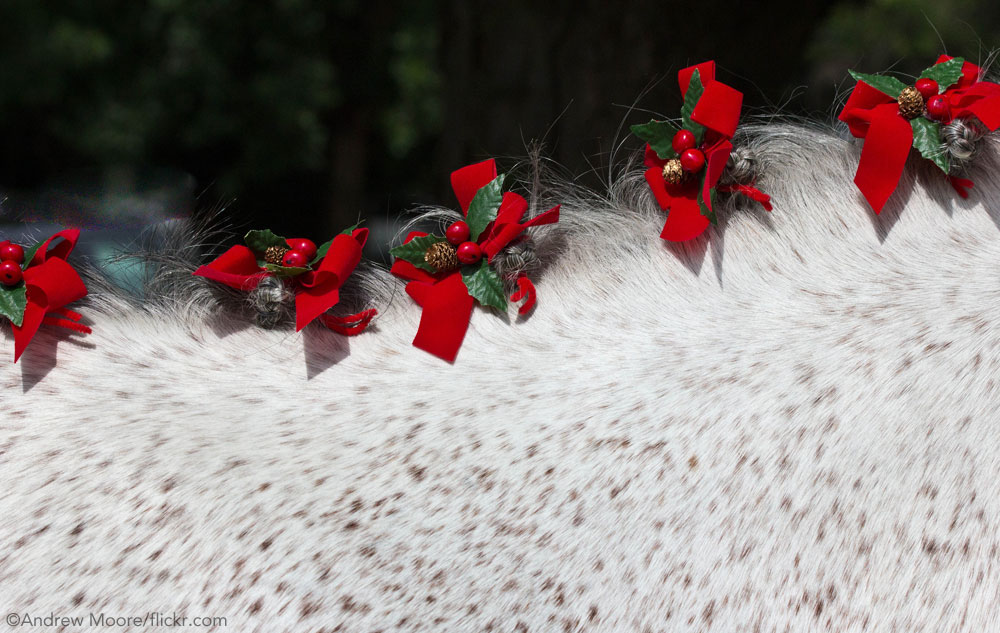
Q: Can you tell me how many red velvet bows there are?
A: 5